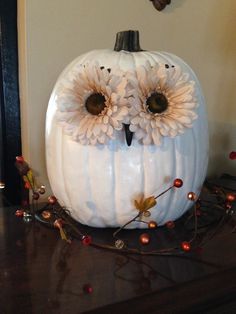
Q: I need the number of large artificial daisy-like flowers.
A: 2